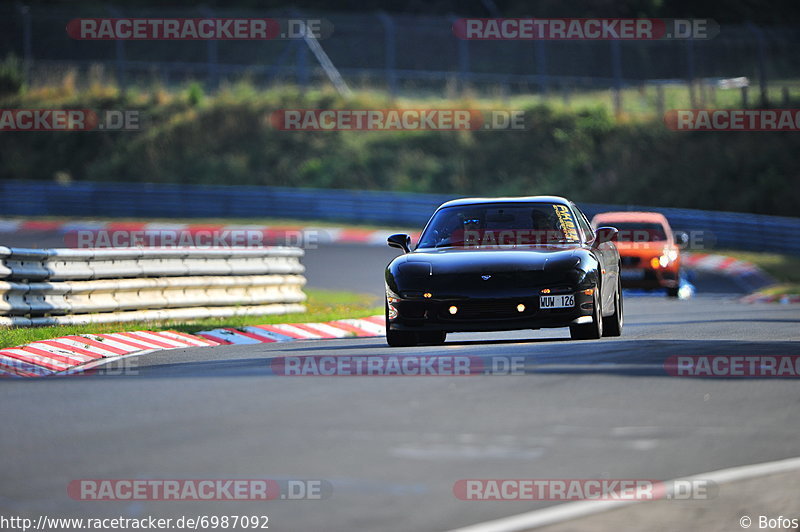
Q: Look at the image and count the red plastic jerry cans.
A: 0